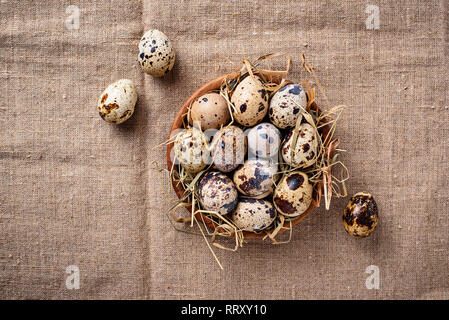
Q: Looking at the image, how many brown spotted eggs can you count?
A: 14